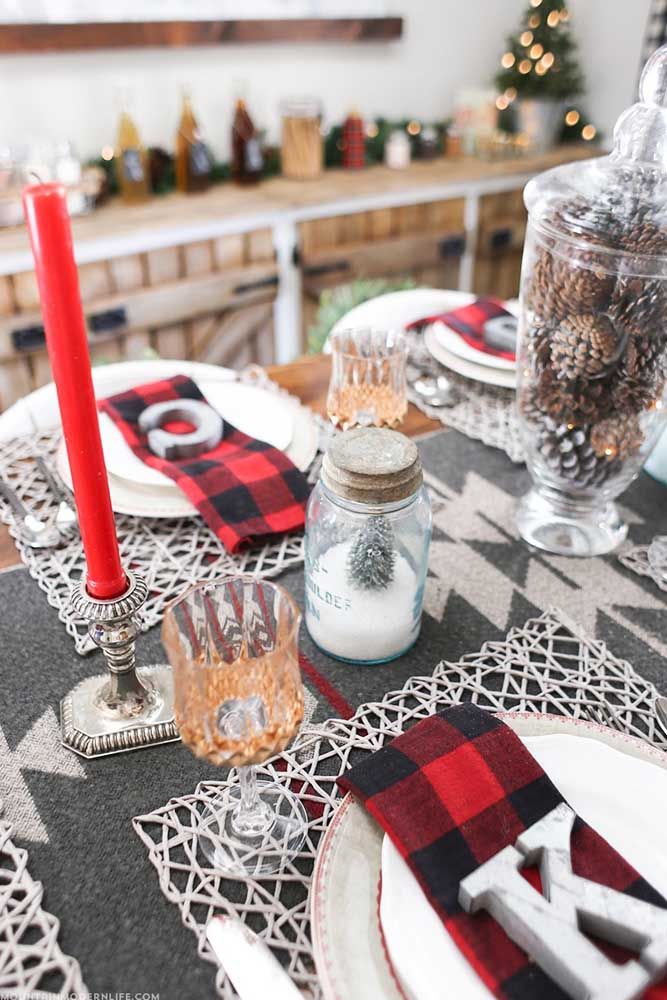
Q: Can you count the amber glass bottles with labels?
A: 3